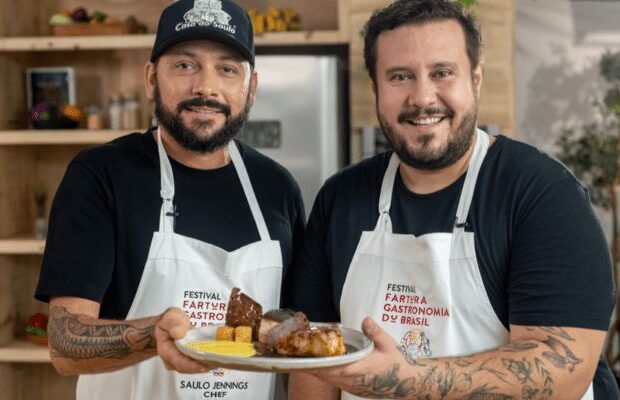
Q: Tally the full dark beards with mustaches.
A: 2